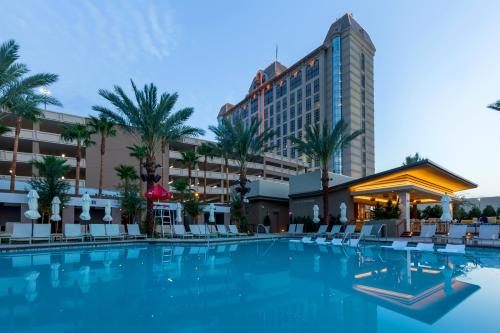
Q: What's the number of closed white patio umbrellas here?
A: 9